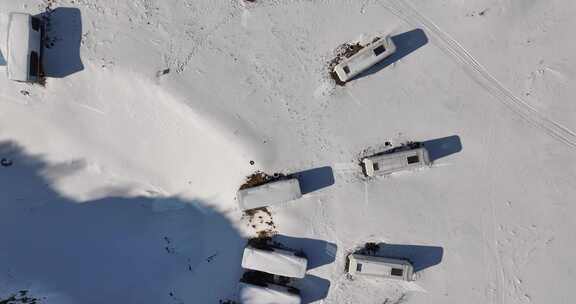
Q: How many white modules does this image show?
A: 7